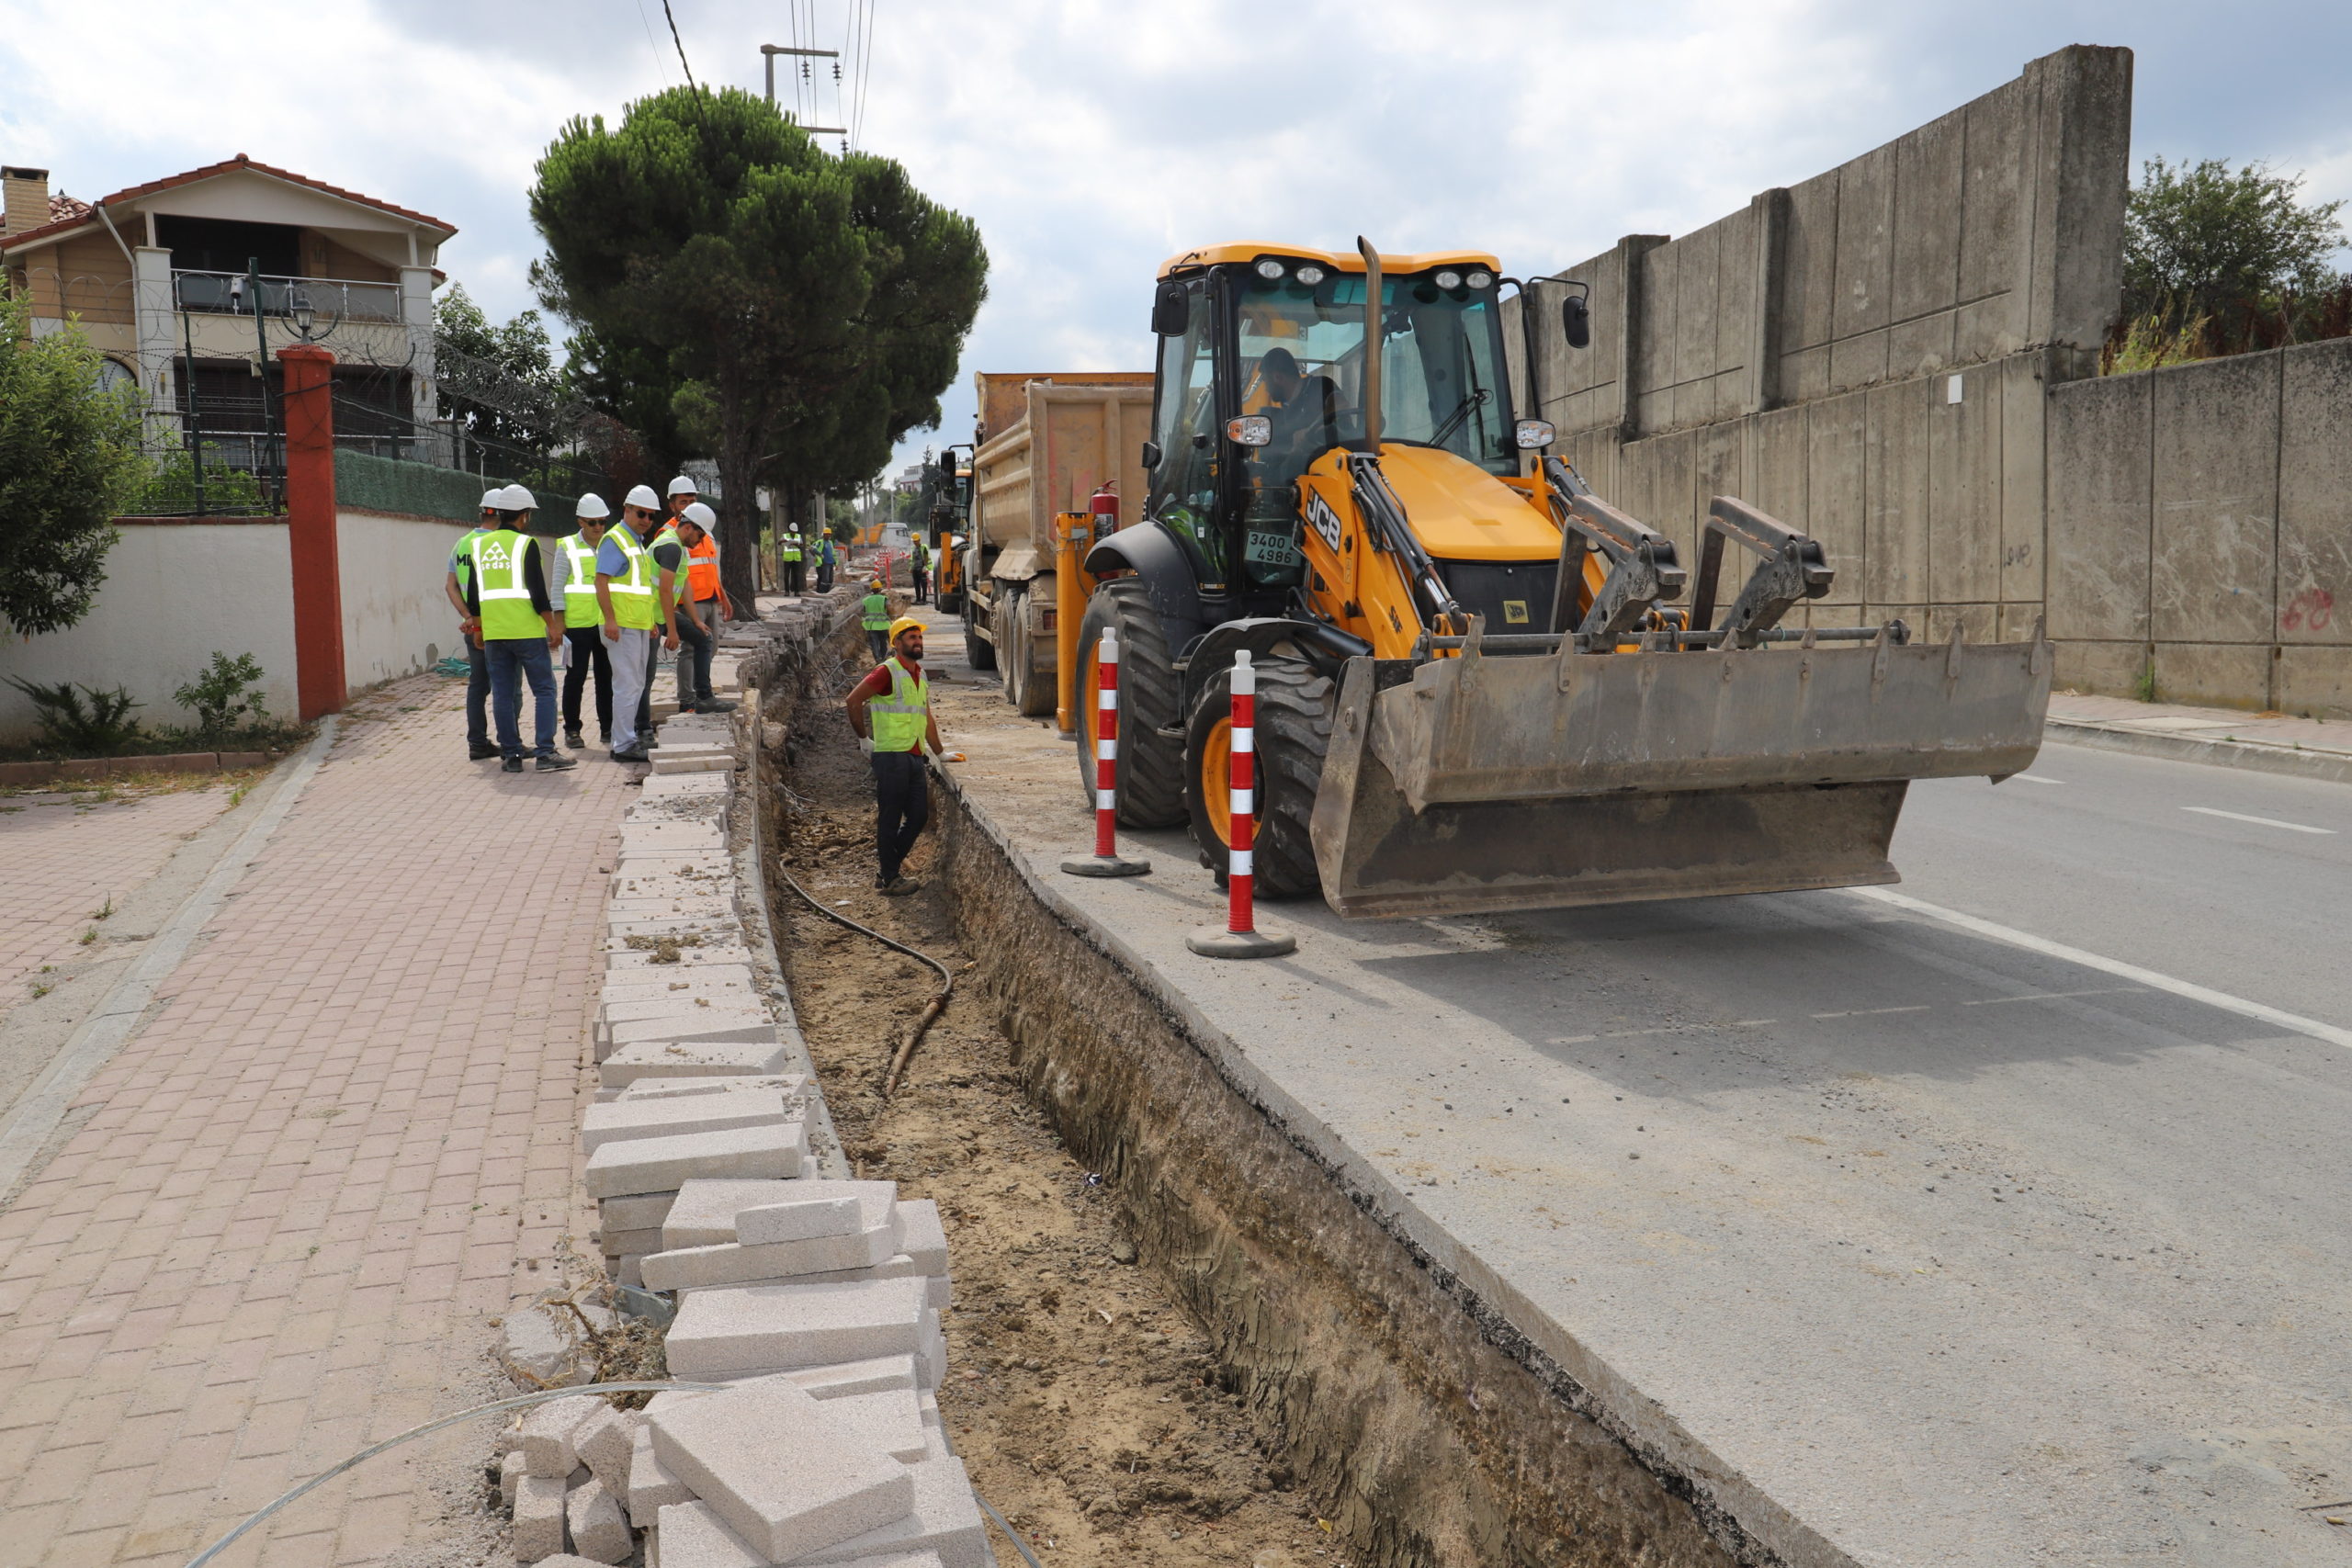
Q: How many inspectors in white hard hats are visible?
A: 7